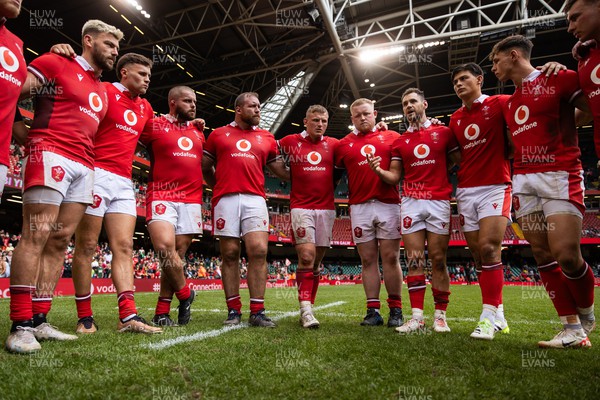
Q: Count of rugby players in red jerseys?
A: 11